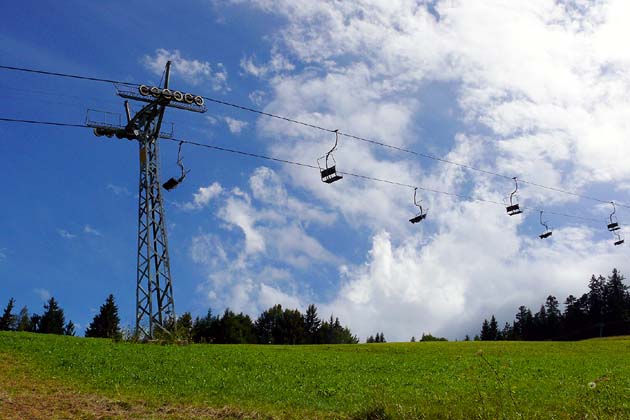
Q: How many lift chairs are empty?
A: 7